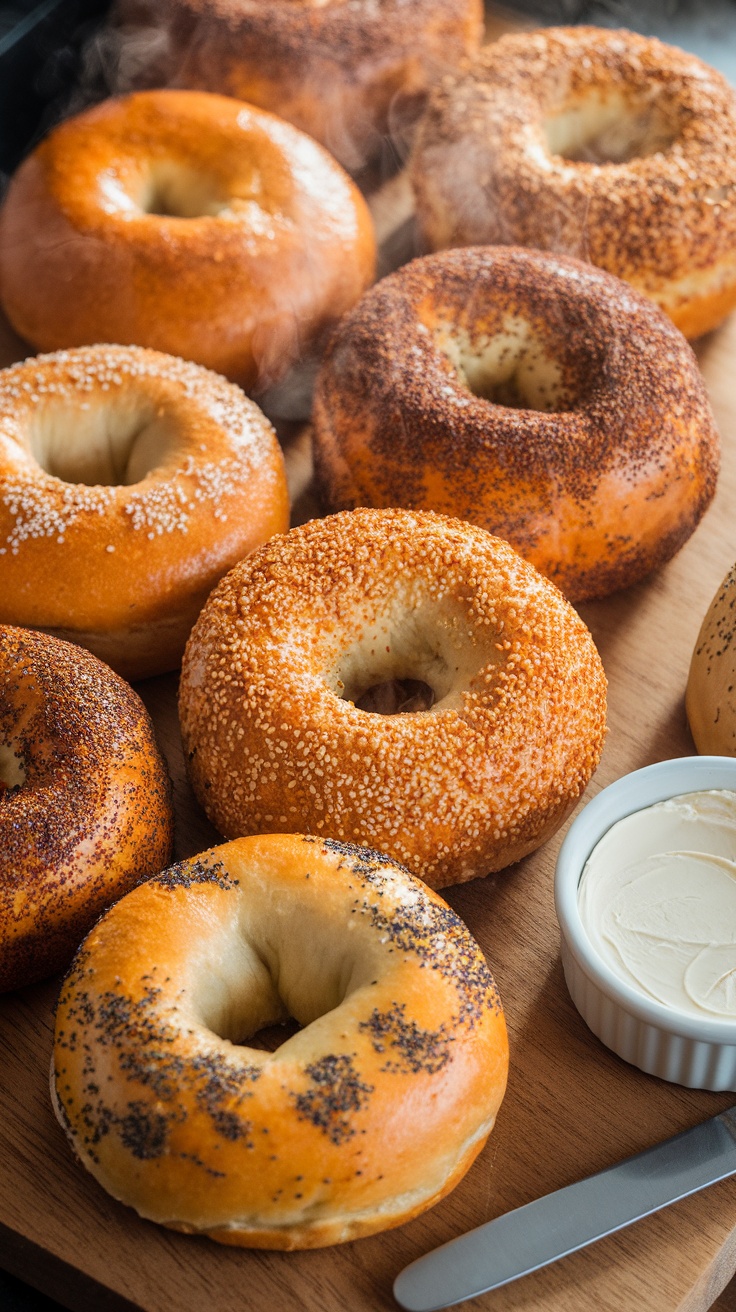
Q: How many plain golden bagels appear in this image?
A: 1